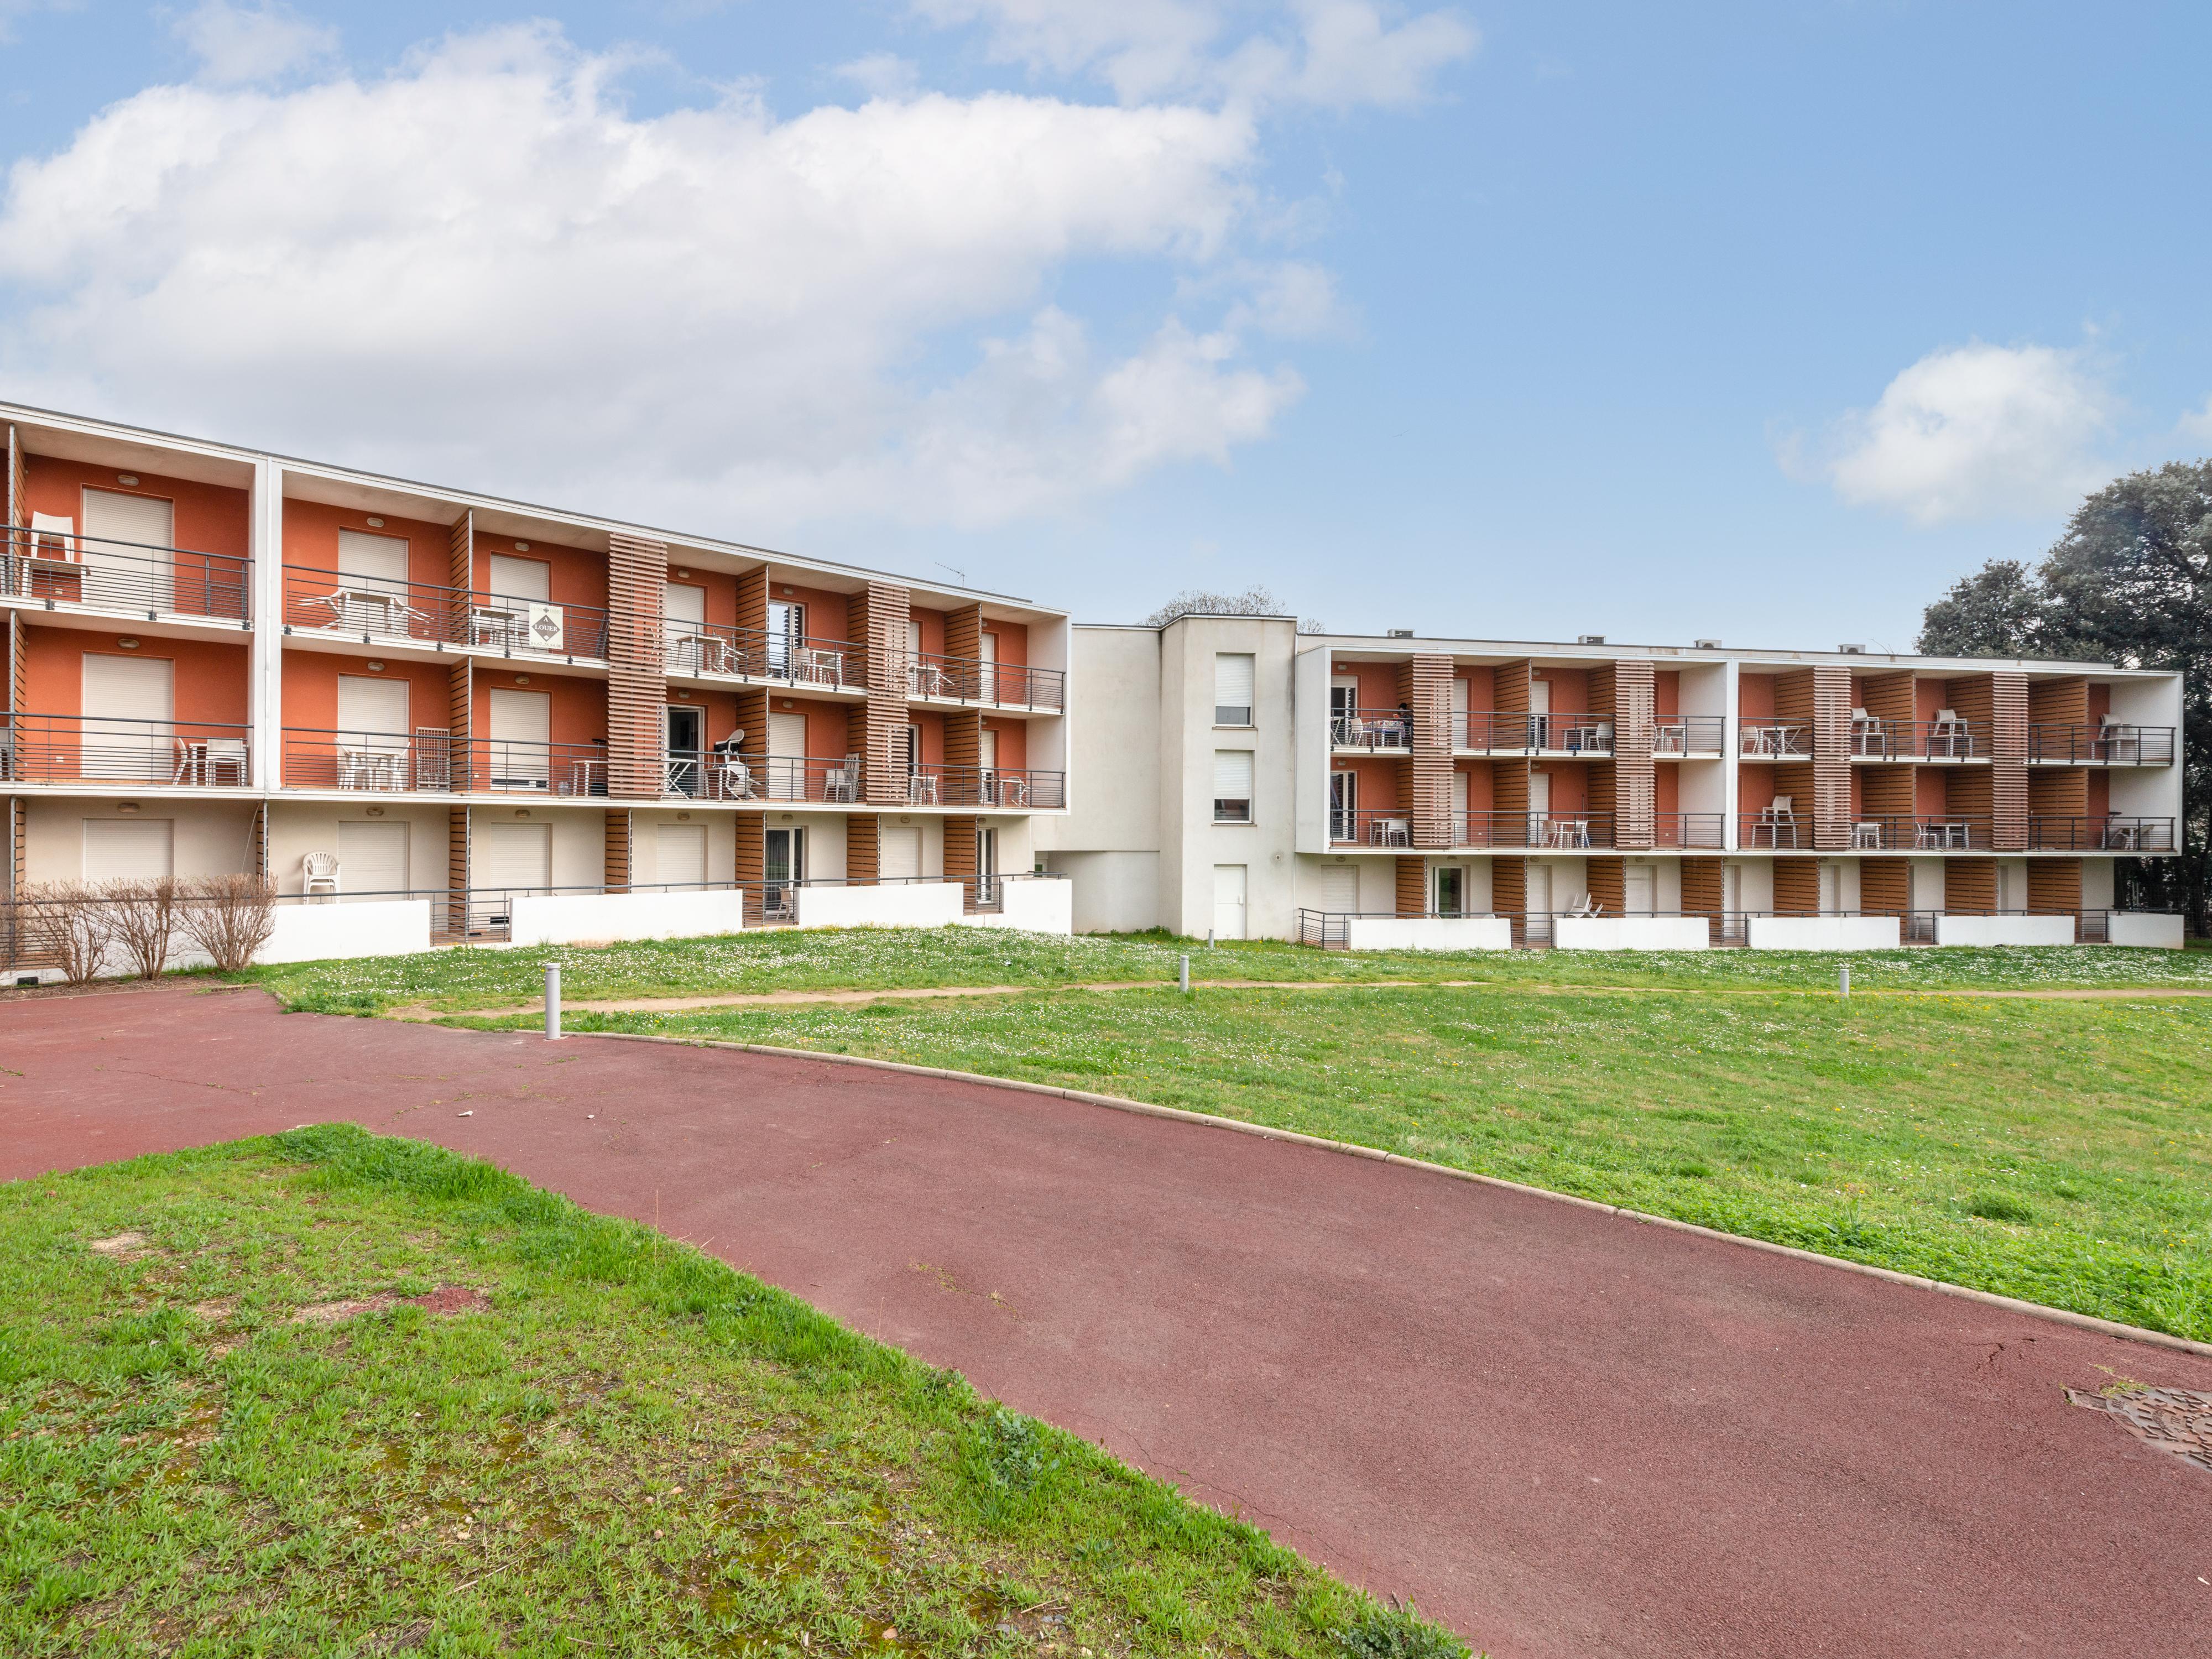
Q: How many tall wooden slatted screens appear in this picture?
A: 6